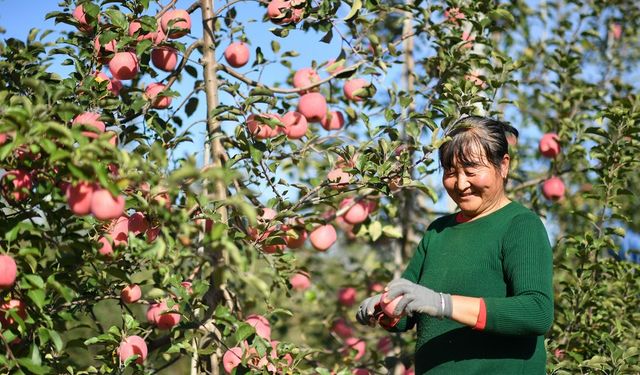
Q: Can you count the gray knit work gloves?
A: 2